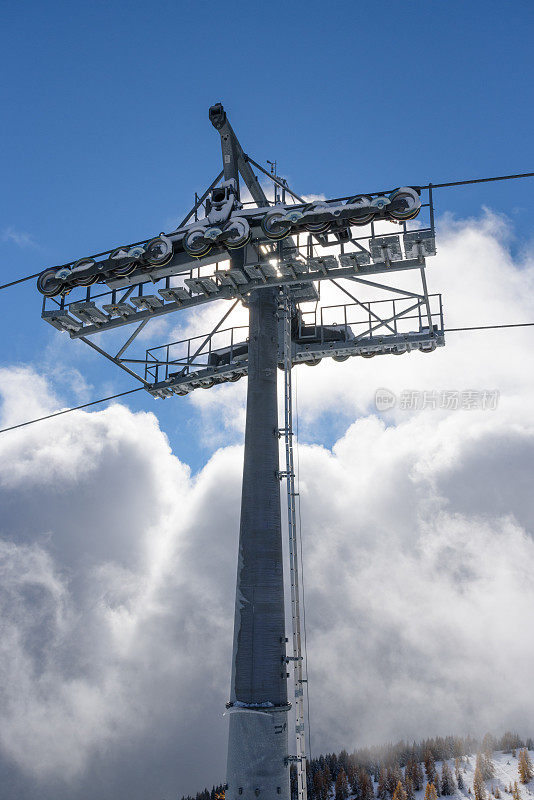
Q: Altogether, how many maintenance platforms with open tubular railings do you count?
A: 2